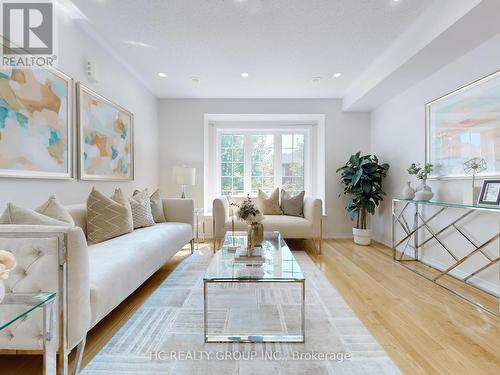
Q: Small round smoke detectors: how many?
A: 2